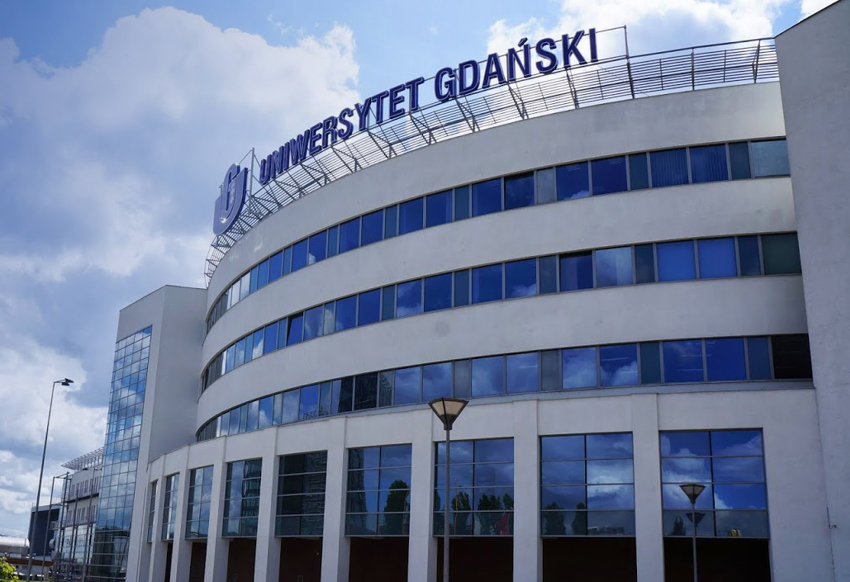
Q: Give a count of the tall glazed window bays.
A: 9